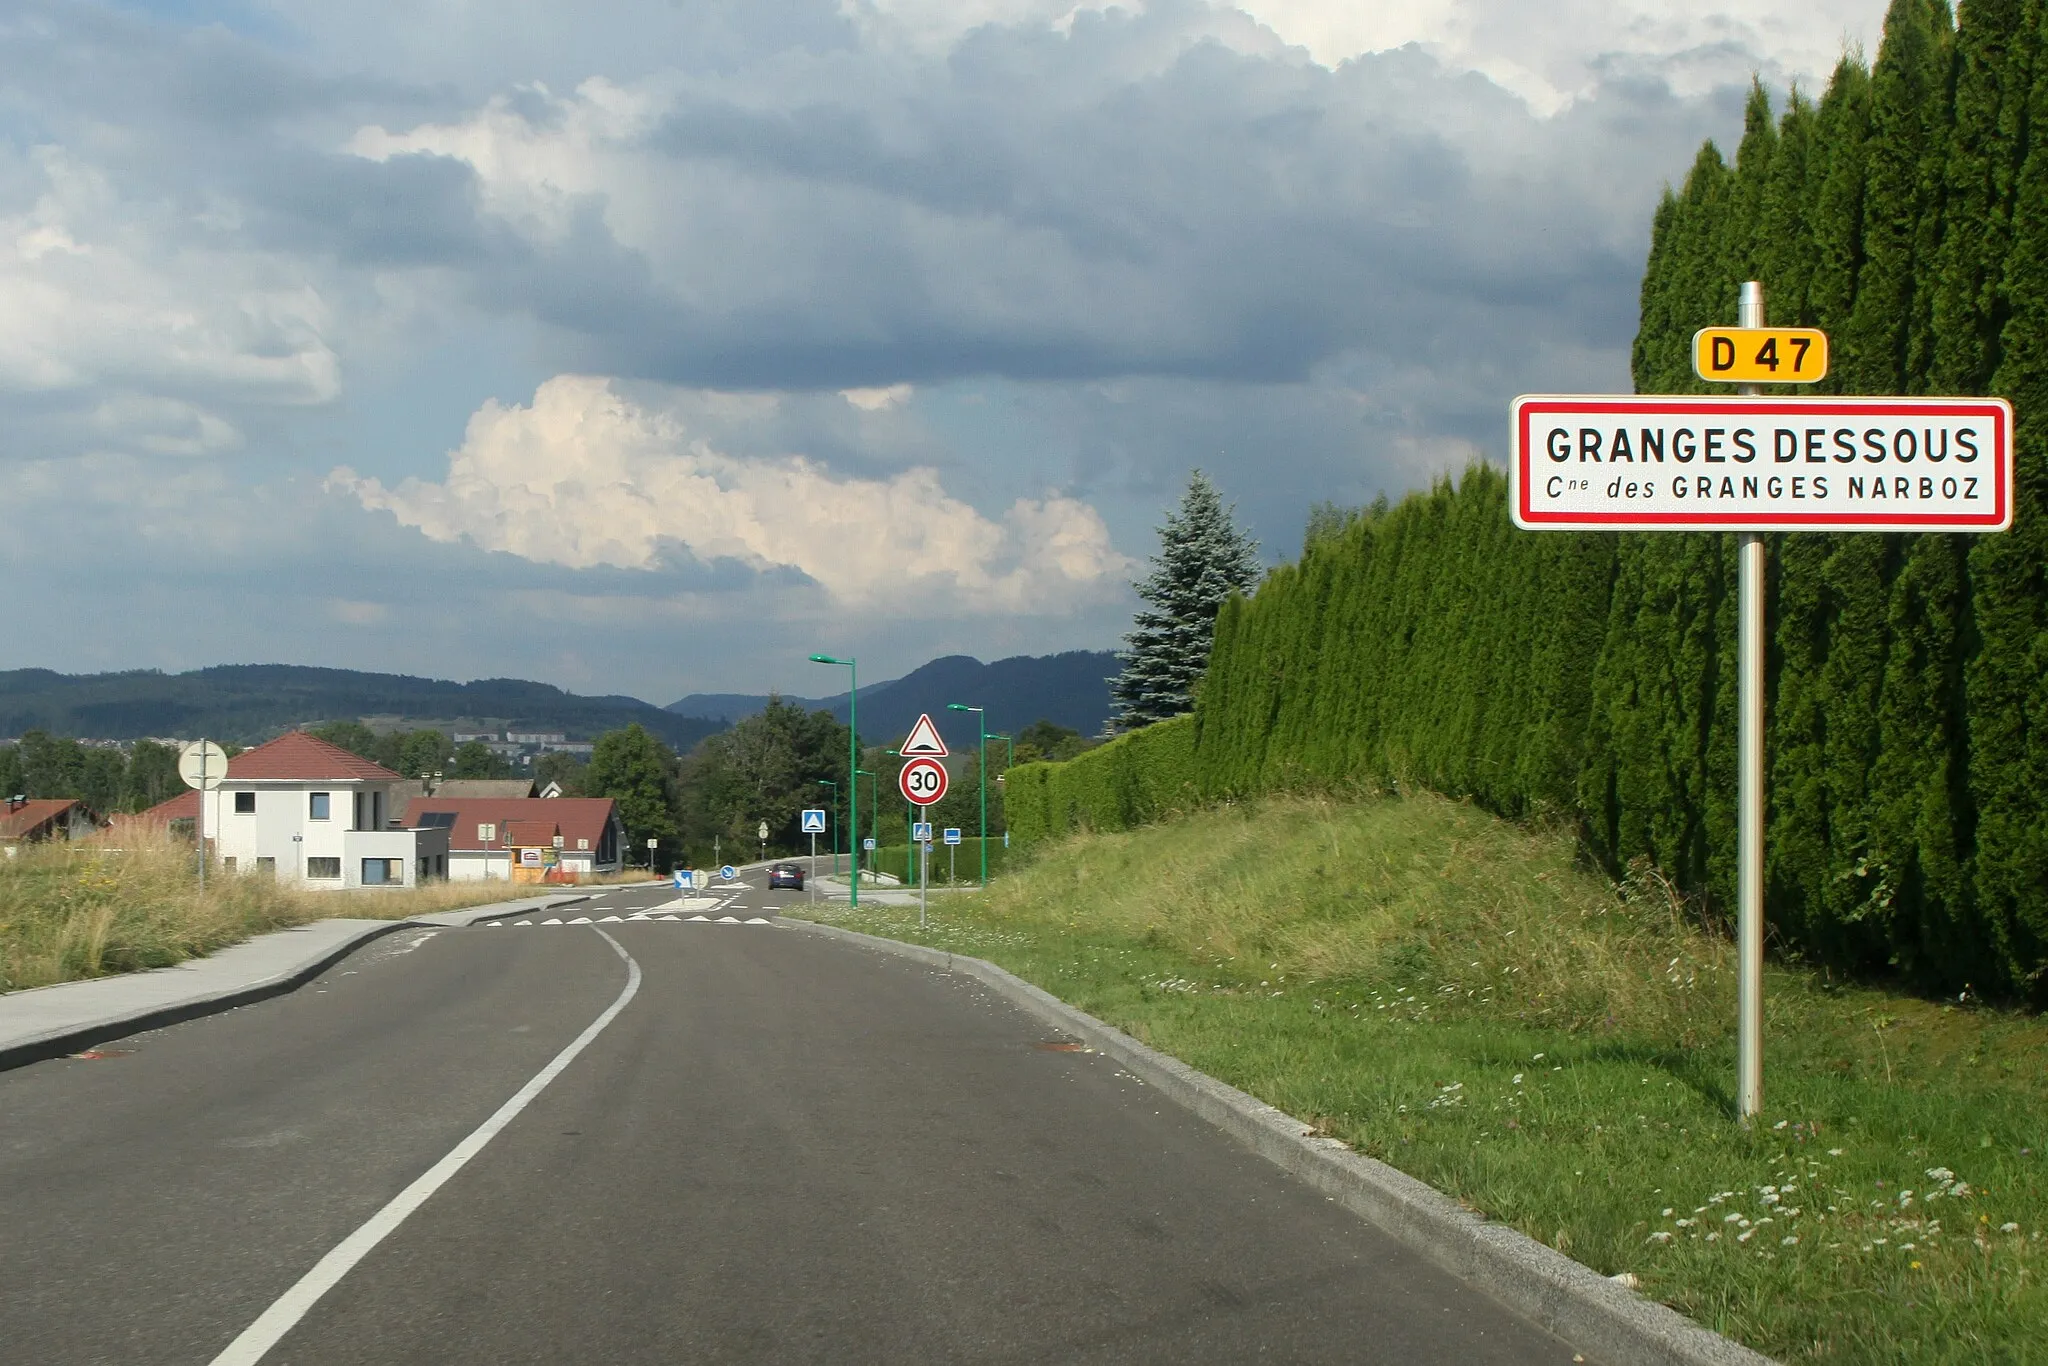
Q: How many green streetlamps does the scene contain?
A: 6